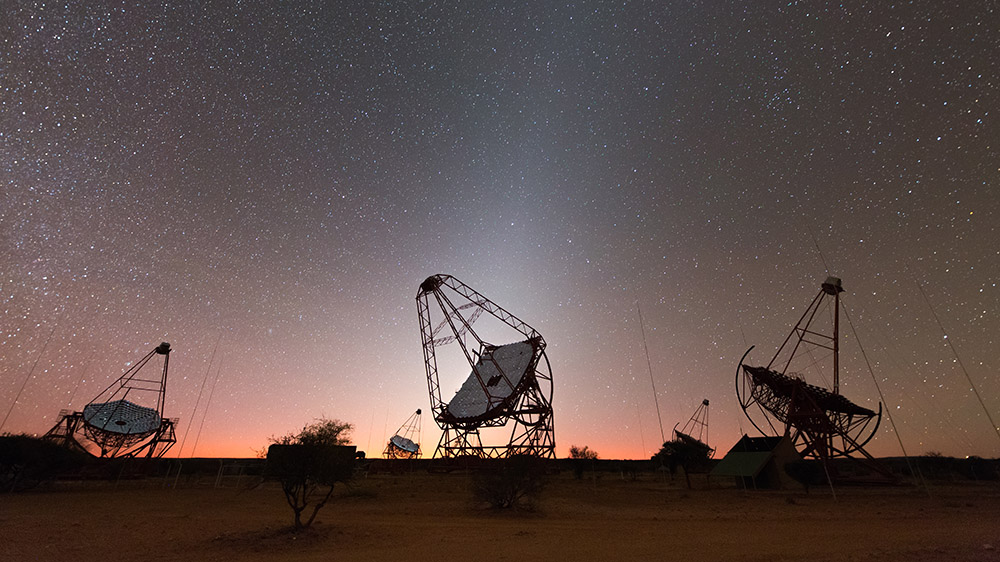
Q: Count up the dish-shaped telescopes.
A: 5